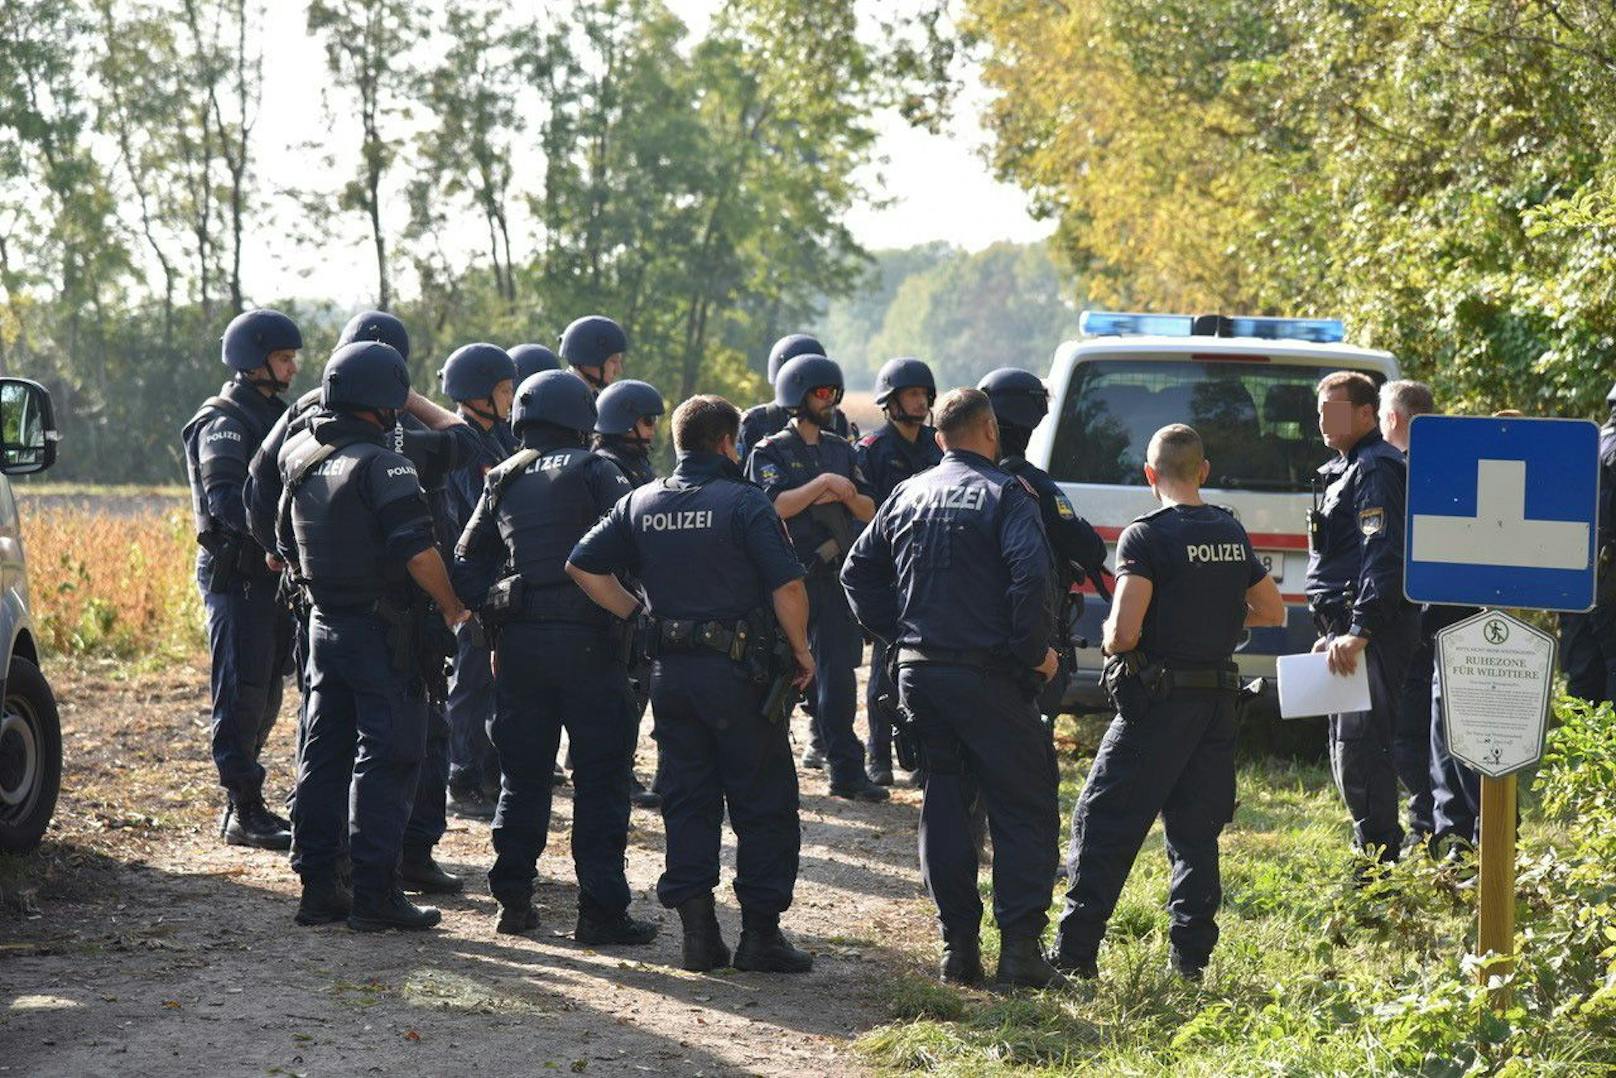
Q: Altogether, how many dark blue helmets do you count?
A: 12